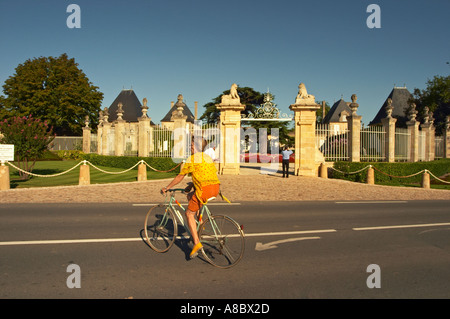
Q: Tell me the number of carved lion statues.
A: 2